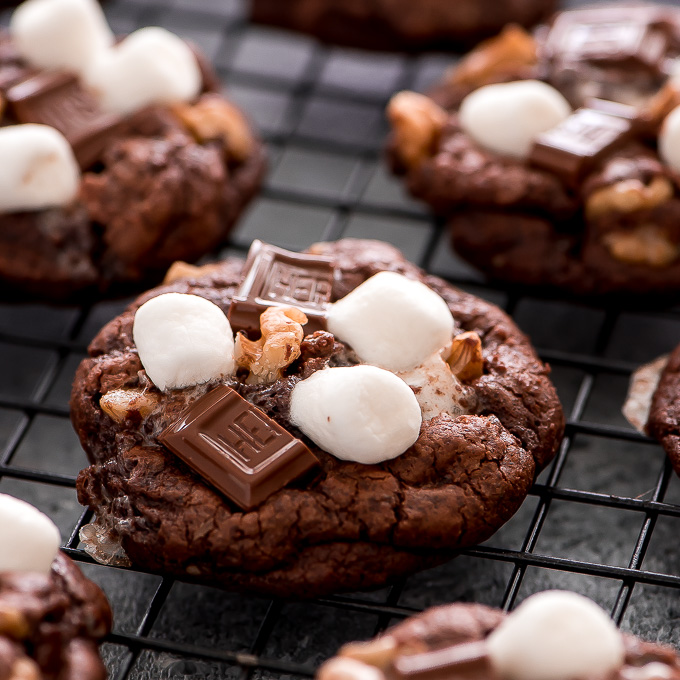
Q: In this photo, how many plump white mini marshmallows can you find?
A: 10